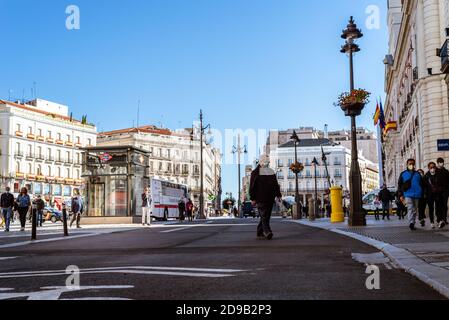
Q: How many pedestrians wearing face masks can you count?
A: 3